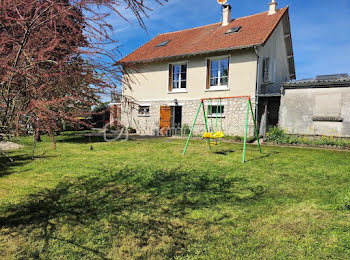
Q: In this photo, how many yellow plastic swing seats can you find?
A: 2